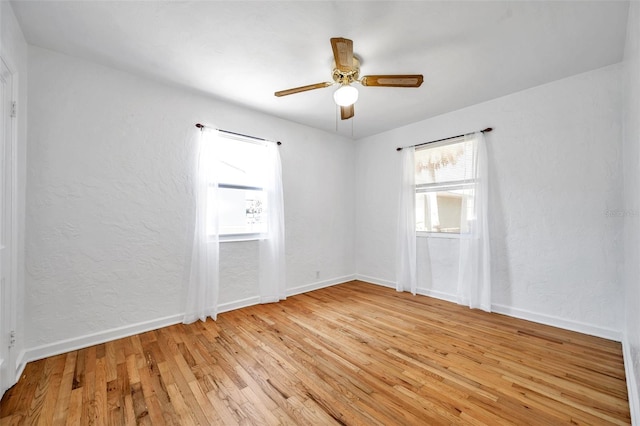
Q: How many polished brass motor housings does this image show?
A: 1